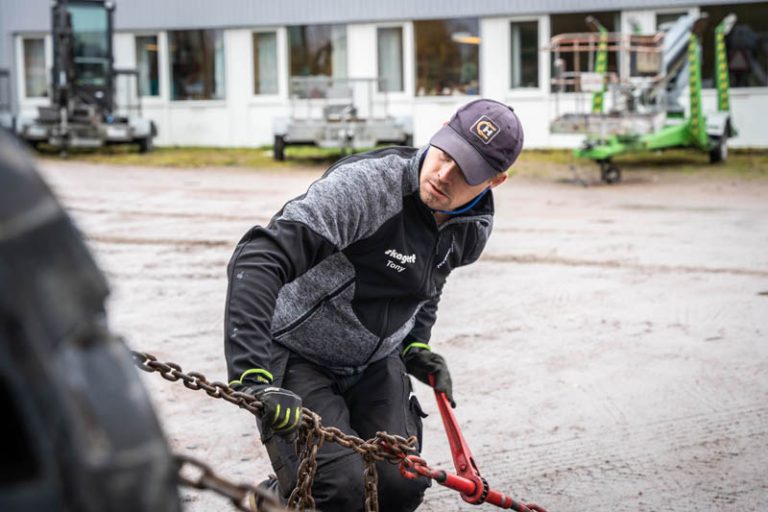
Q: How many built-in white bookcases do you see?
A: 0